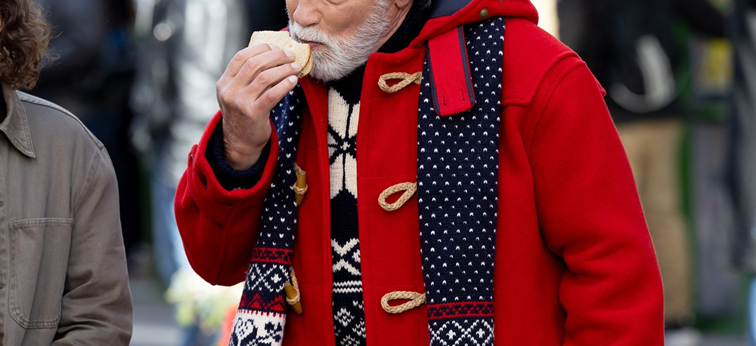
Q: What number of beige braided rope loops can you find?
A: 3